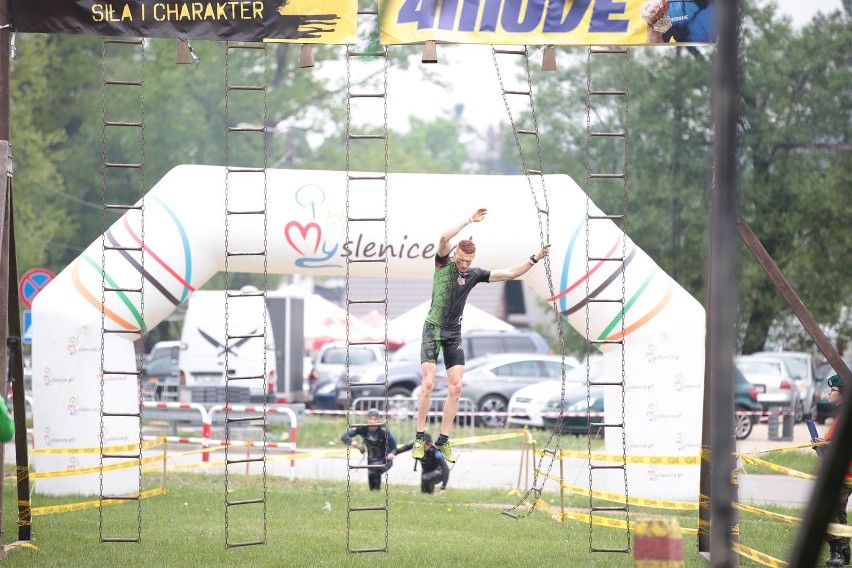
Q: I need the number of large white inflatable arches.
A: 1